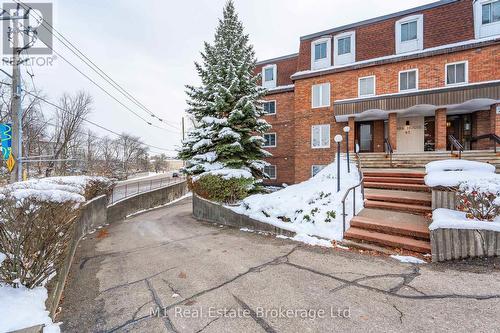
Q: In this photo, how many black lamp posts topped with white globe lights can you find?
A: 2